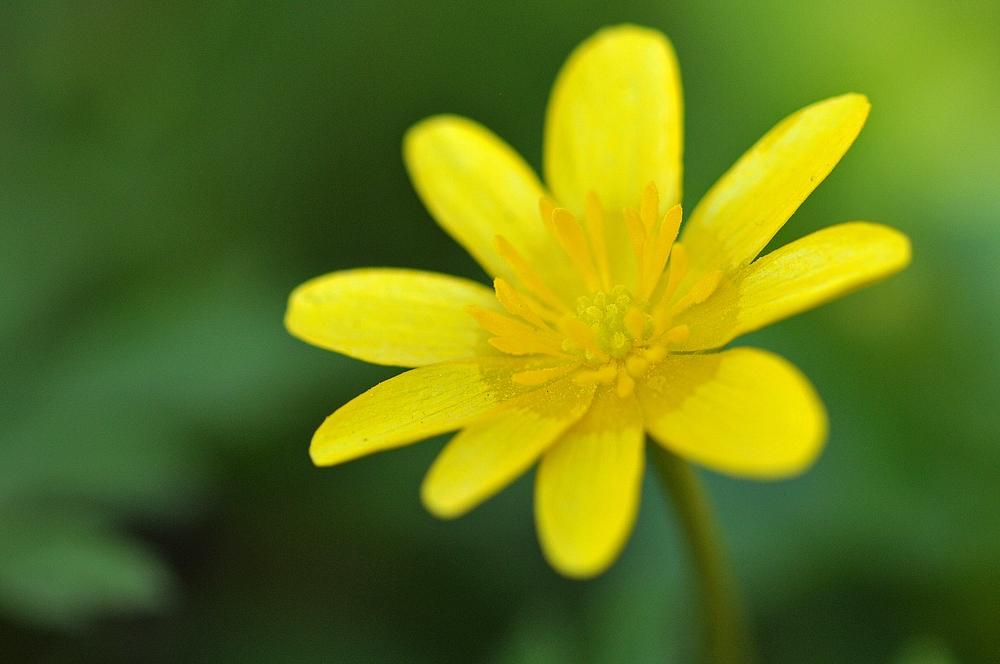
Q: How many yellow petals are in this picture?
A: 9